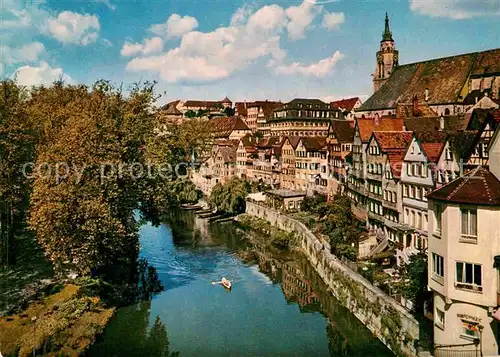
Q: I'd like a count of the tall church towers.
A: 1